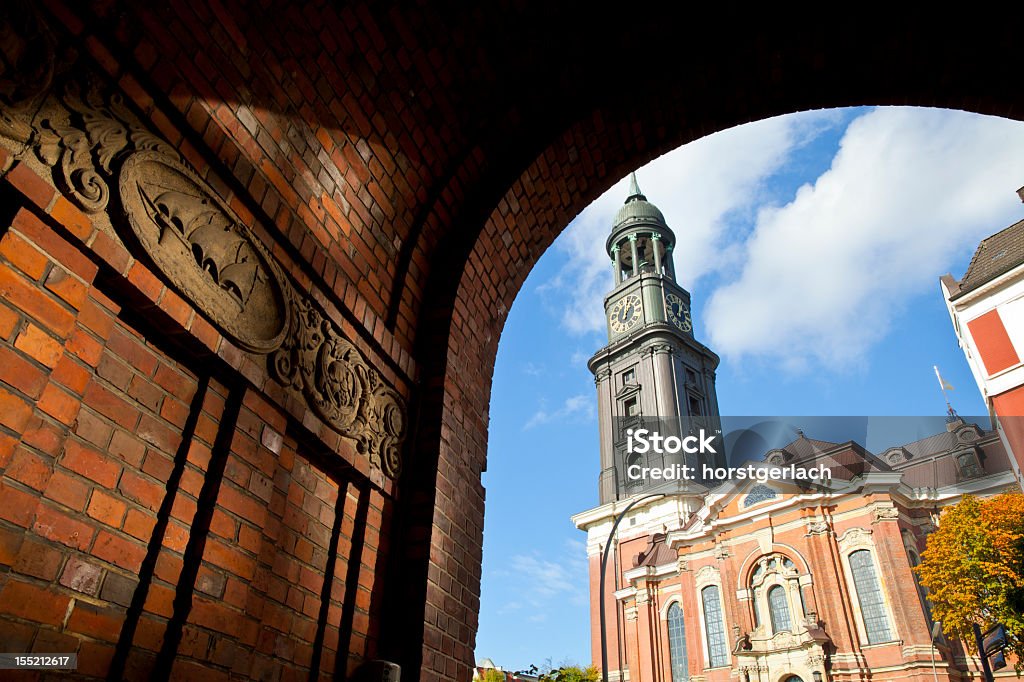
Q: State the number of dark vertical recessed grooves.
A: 4